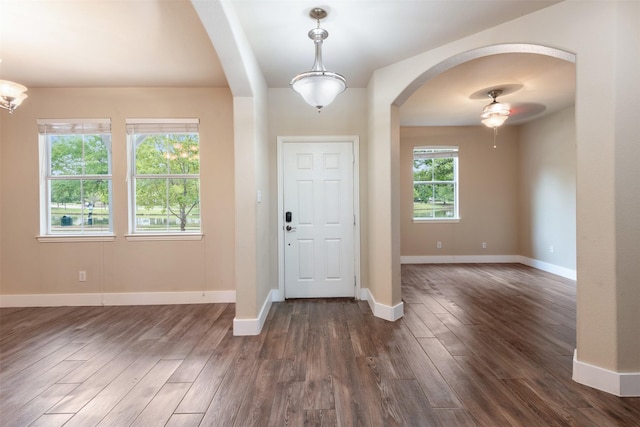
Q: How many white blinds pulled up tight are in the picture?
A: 3